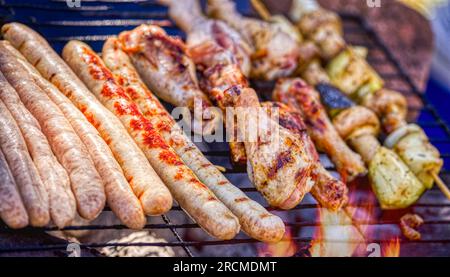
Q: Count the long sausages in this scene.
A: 8